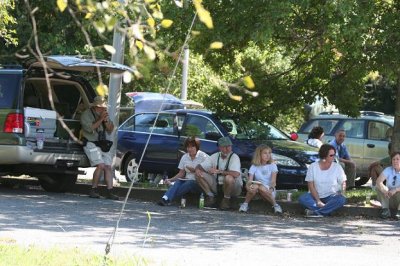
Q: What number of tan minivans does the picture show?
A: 1